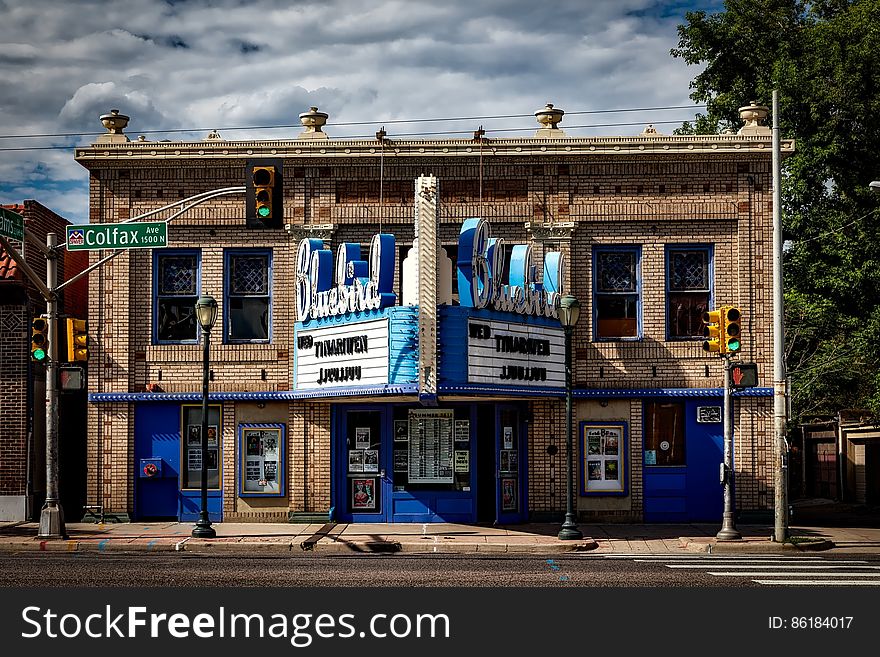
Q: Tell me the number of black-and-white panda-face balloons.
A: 0